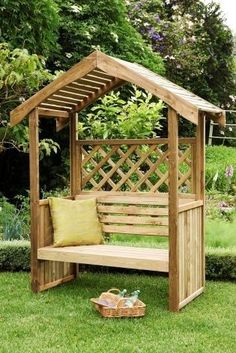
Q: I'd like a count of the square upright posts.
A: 4